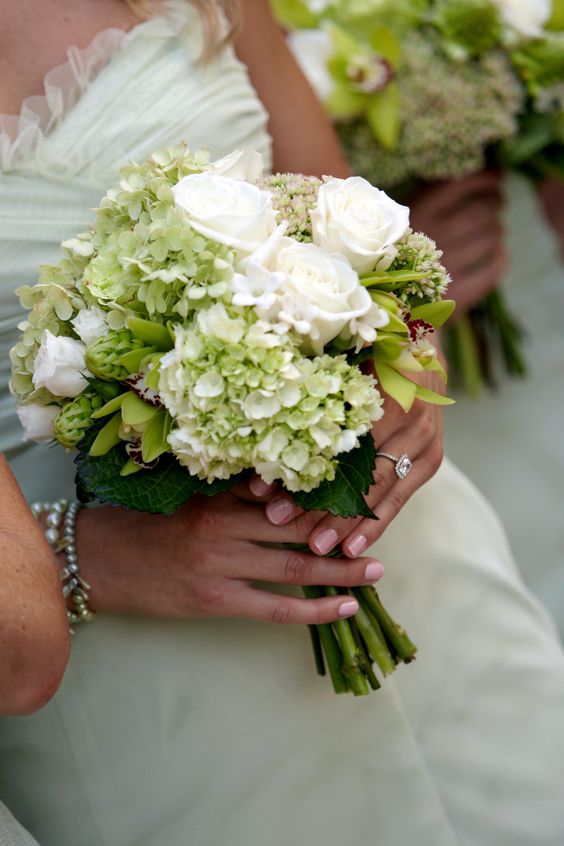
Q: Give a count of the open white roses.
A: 3